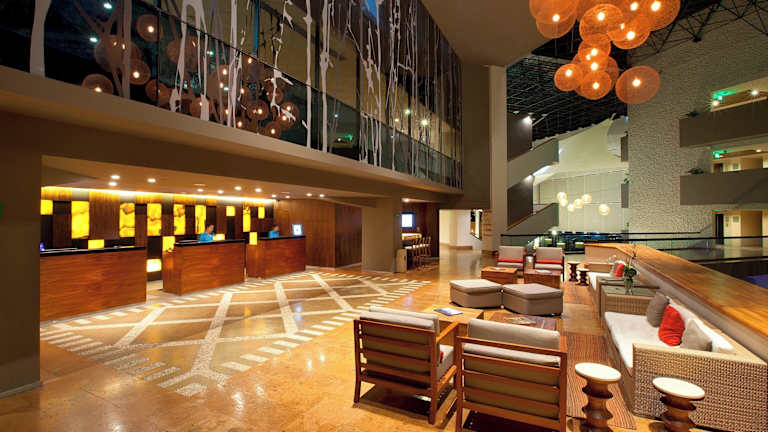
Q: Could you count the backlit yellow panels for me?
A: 14